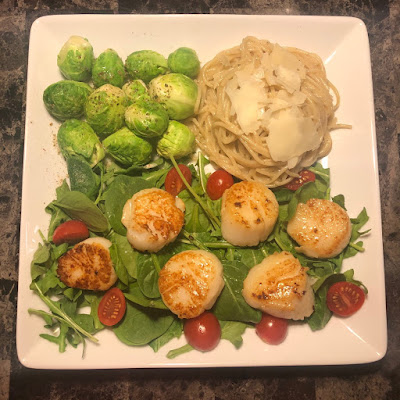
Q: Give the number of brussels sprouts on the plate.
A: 12